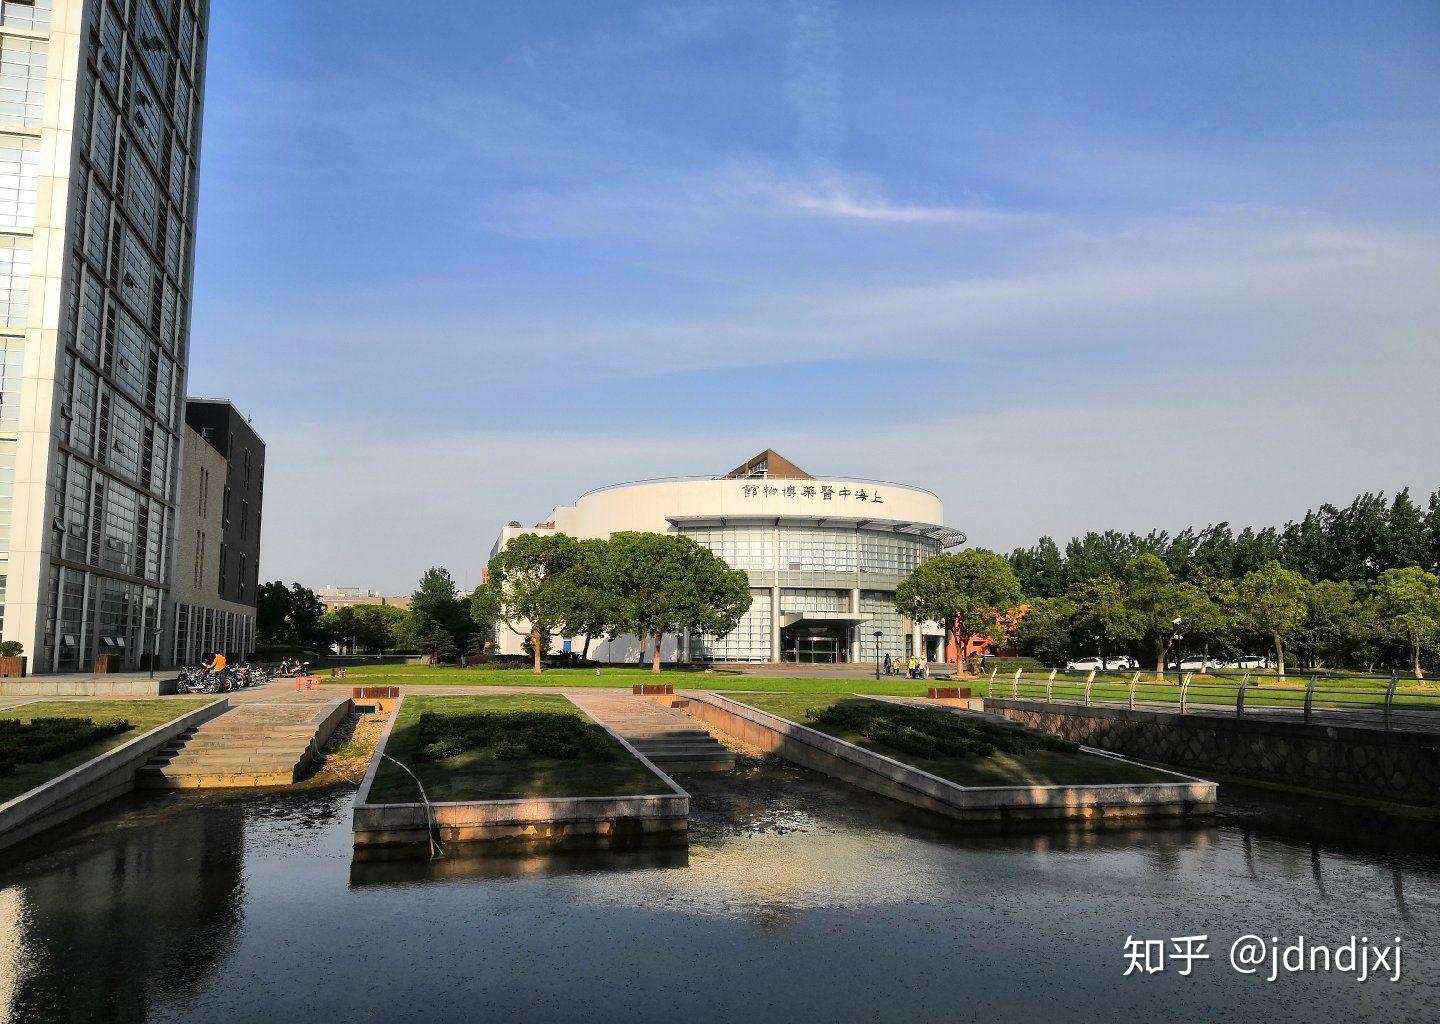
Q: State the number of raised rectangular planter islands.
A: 3